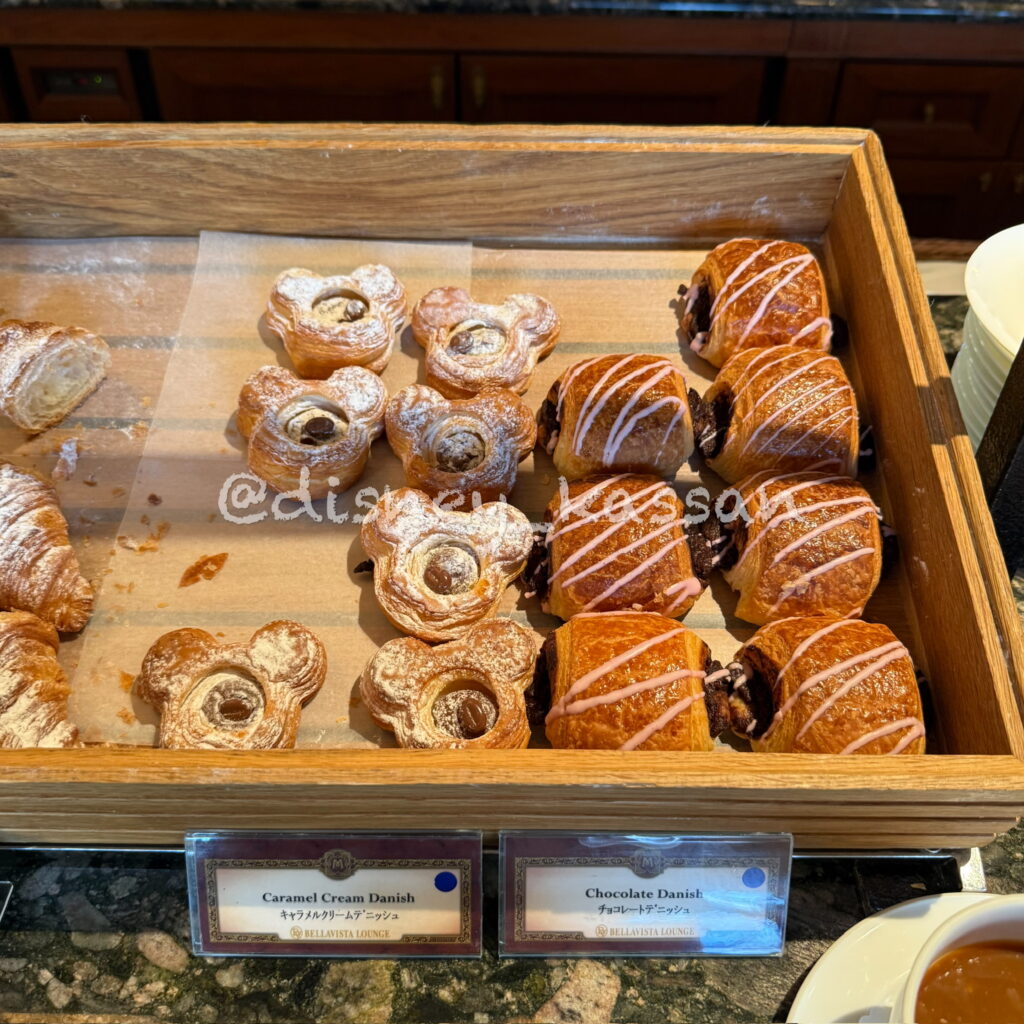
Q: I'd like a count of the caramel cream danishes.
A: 7